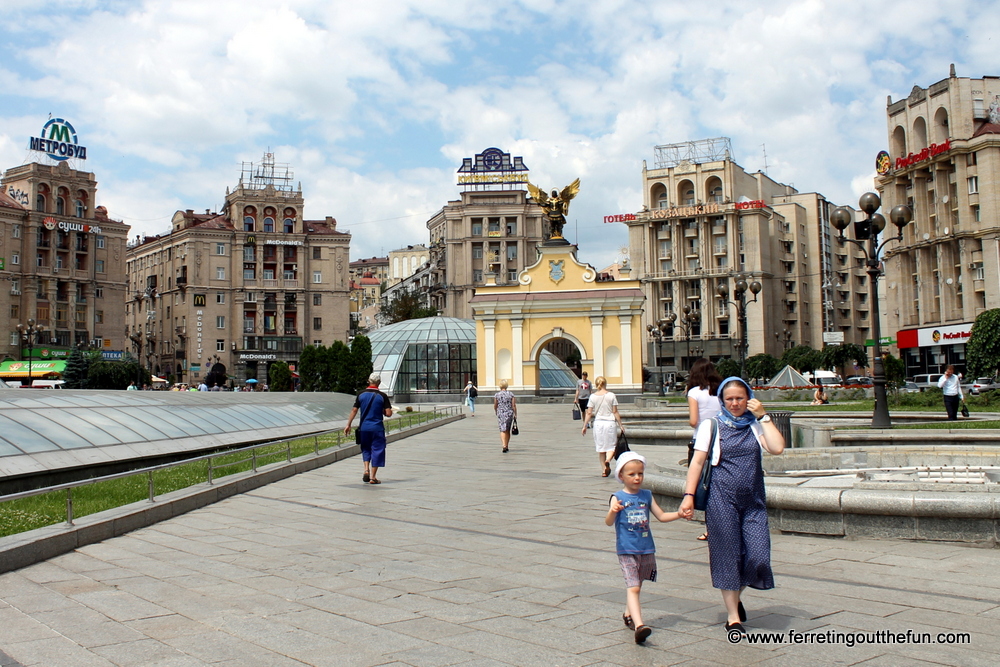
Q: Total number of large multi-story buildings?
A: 5